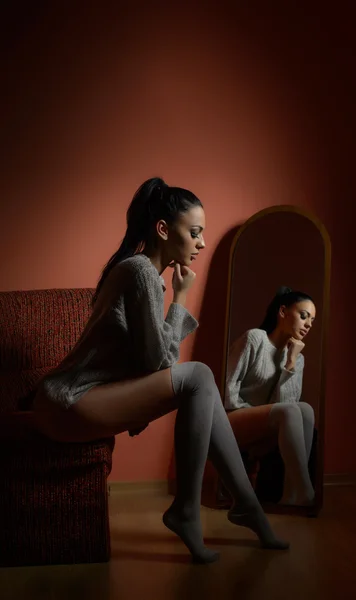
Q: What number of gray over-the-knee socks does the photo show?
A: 2